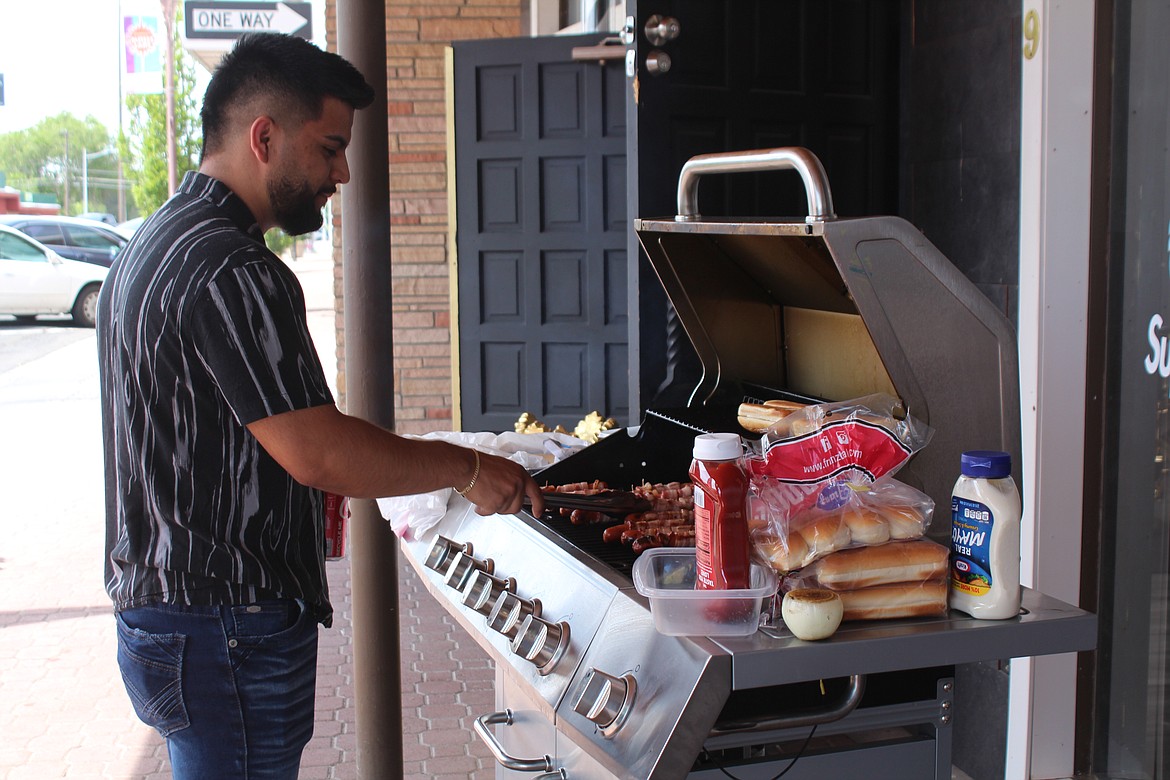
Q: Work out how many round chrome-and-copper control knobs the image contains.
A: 6